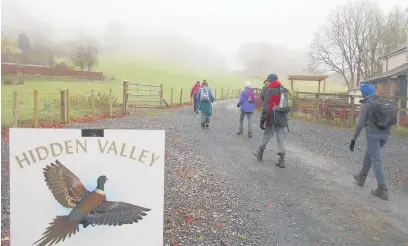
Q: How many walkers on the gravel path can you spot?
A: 5